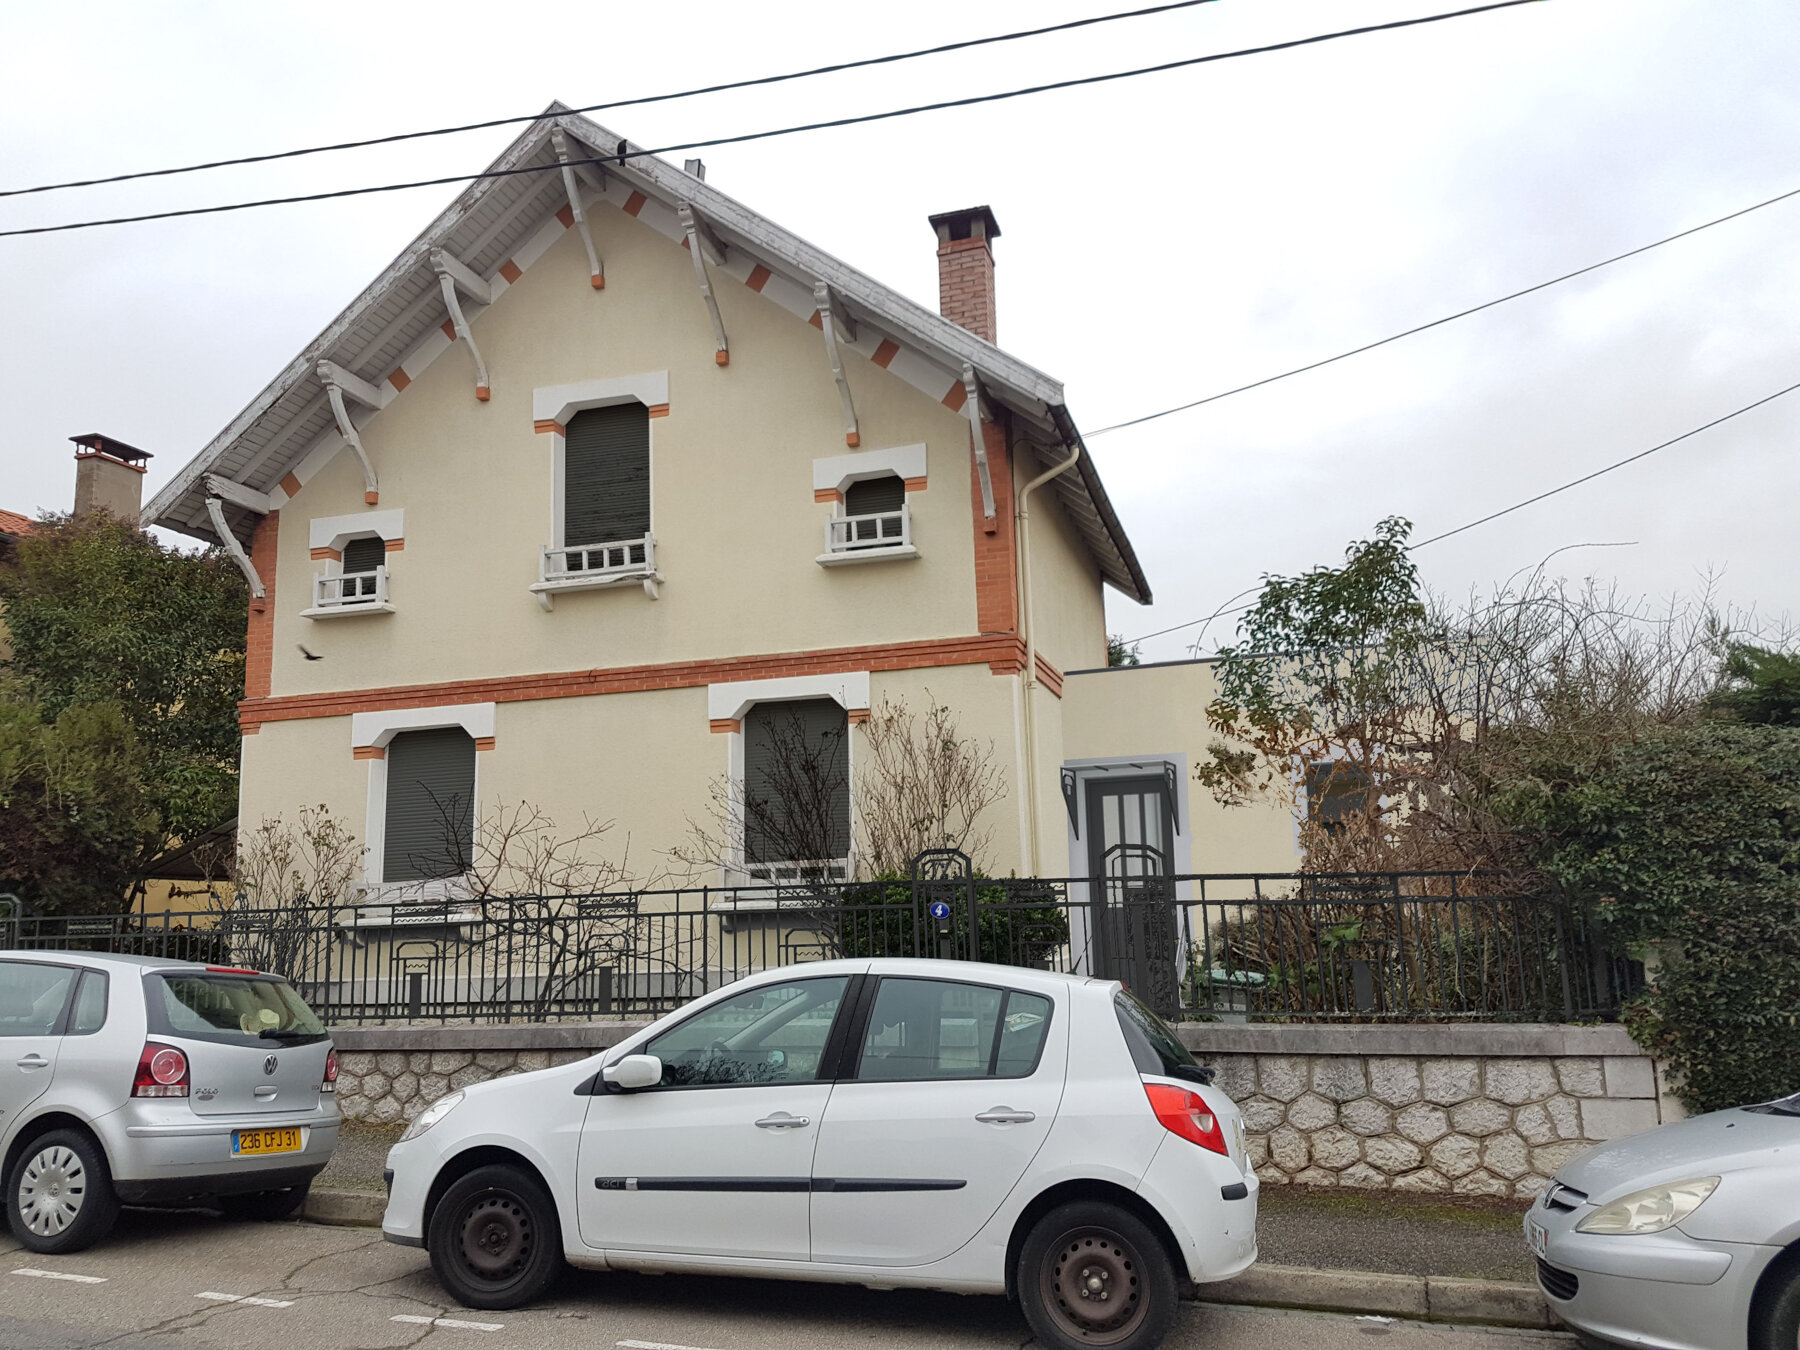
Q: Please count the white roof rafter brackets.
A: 7